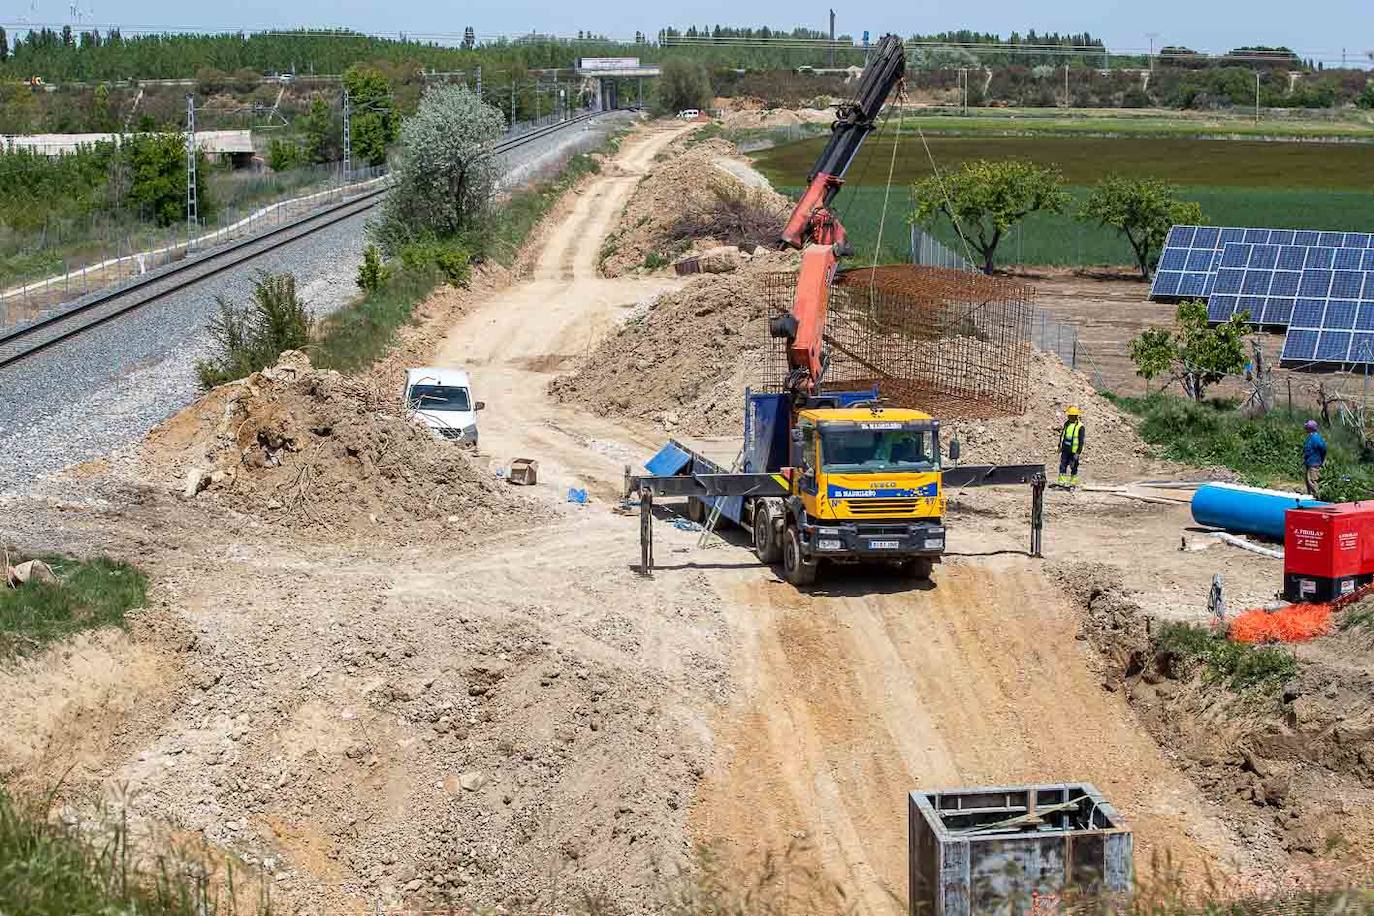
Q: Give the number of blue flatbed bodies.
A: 1